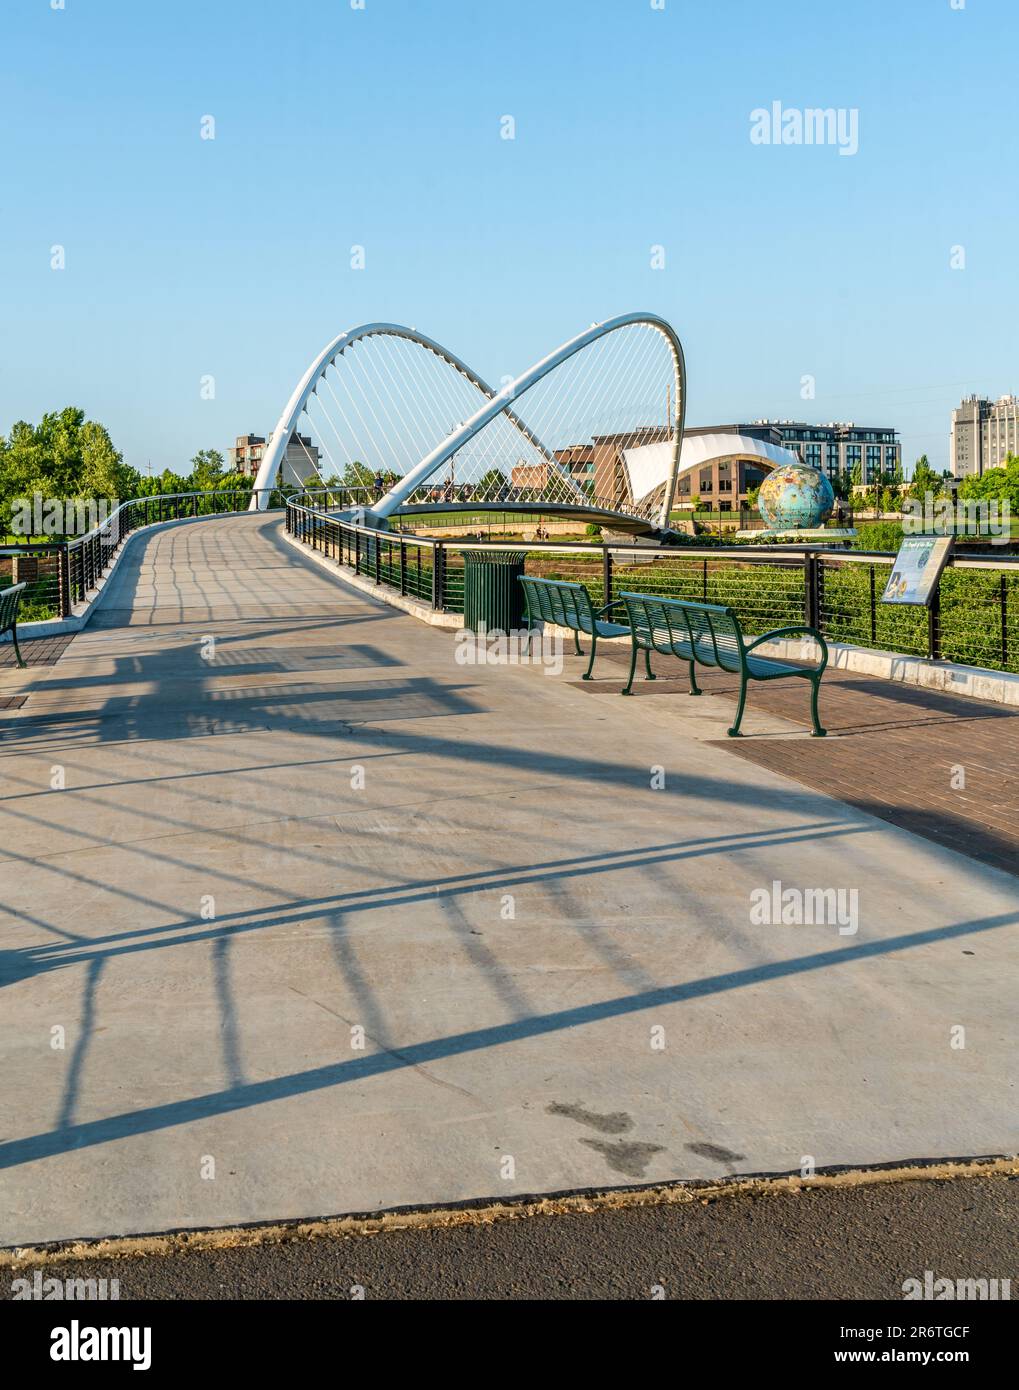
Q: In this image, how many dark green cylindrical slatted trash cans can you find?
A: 1